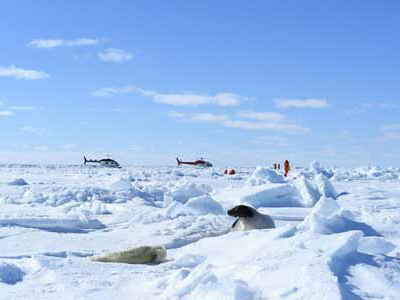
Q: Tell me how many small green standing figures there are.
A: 0